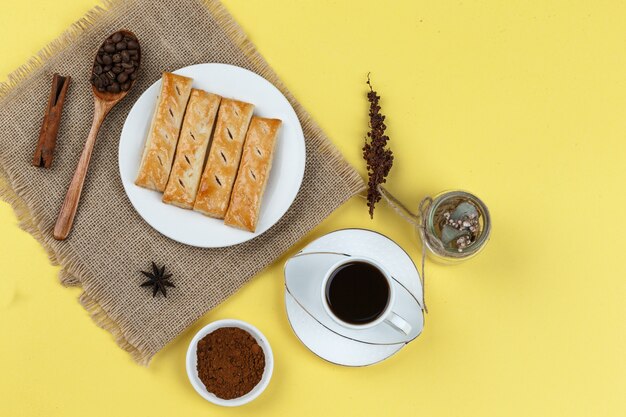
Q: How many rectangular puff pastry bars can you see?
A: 4